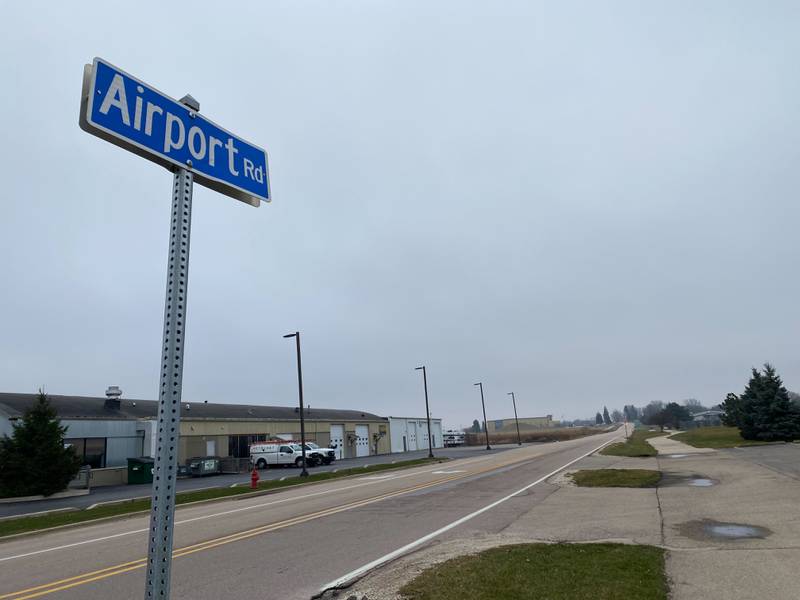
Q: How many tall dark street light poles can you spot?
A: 4